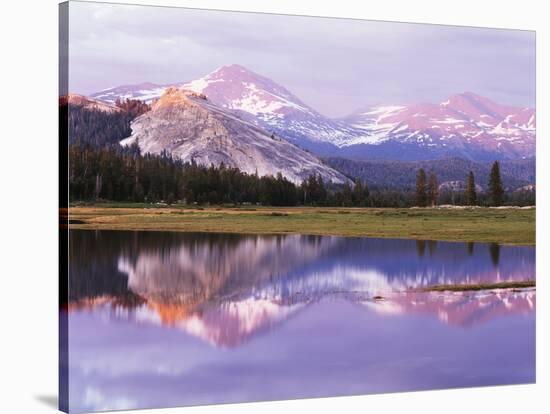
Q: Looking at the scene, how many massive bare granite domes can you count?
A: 1